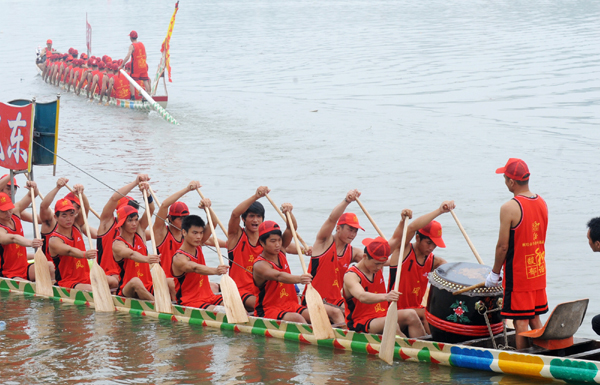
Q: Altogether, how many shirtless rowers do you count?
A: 0